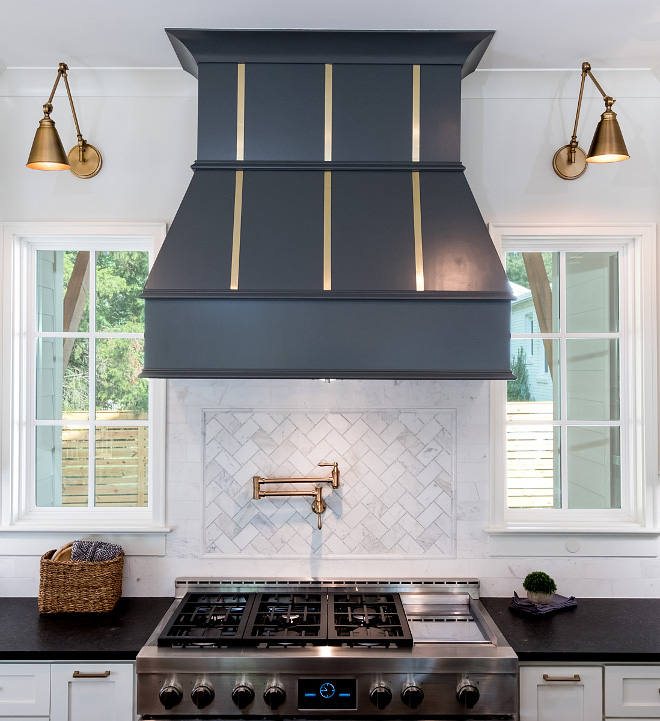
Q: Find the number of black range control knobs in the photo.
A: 7